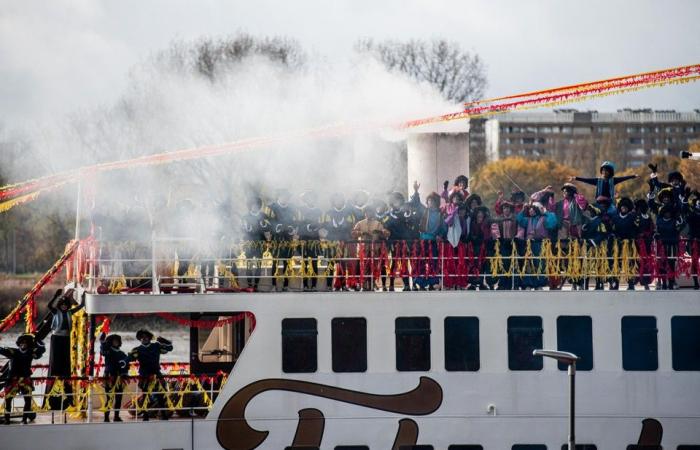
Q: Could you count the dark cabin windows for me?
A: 8